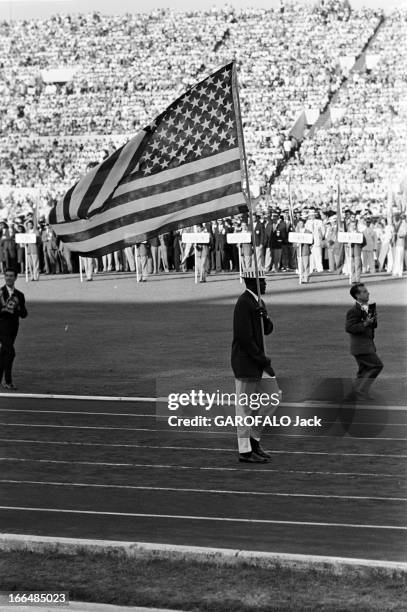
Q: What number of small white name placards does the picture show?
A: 5